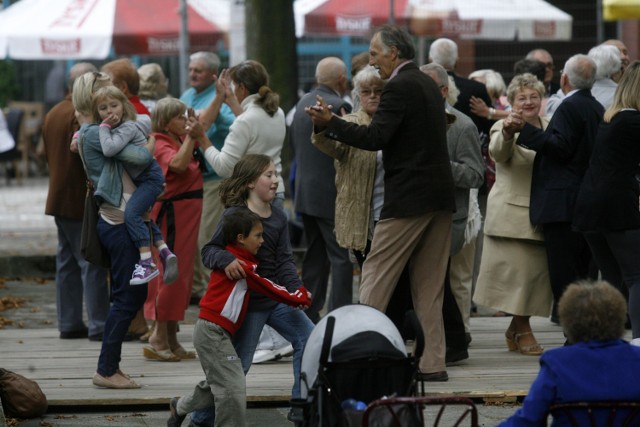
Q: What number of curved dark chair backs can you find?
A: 2